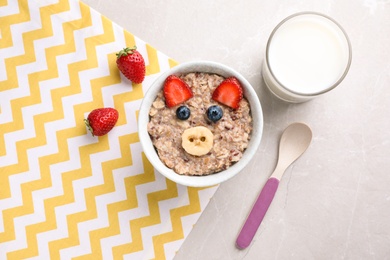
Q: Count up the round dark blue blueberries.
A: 2